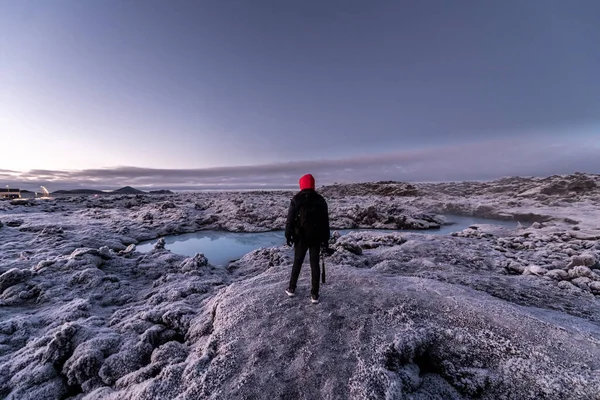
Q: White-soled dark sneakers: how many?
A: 2